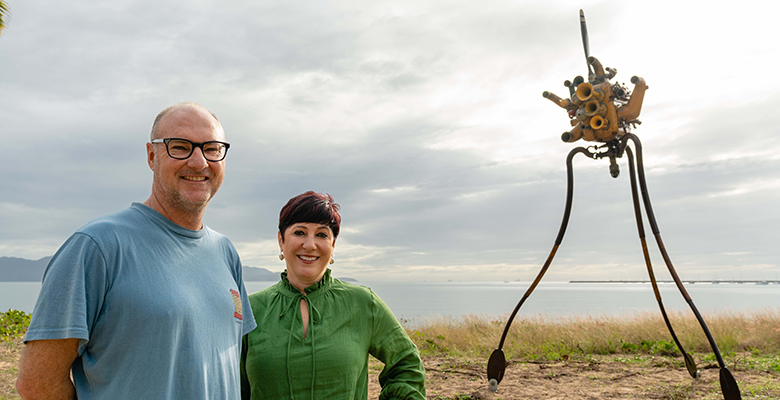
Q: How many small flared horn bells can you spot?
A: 3